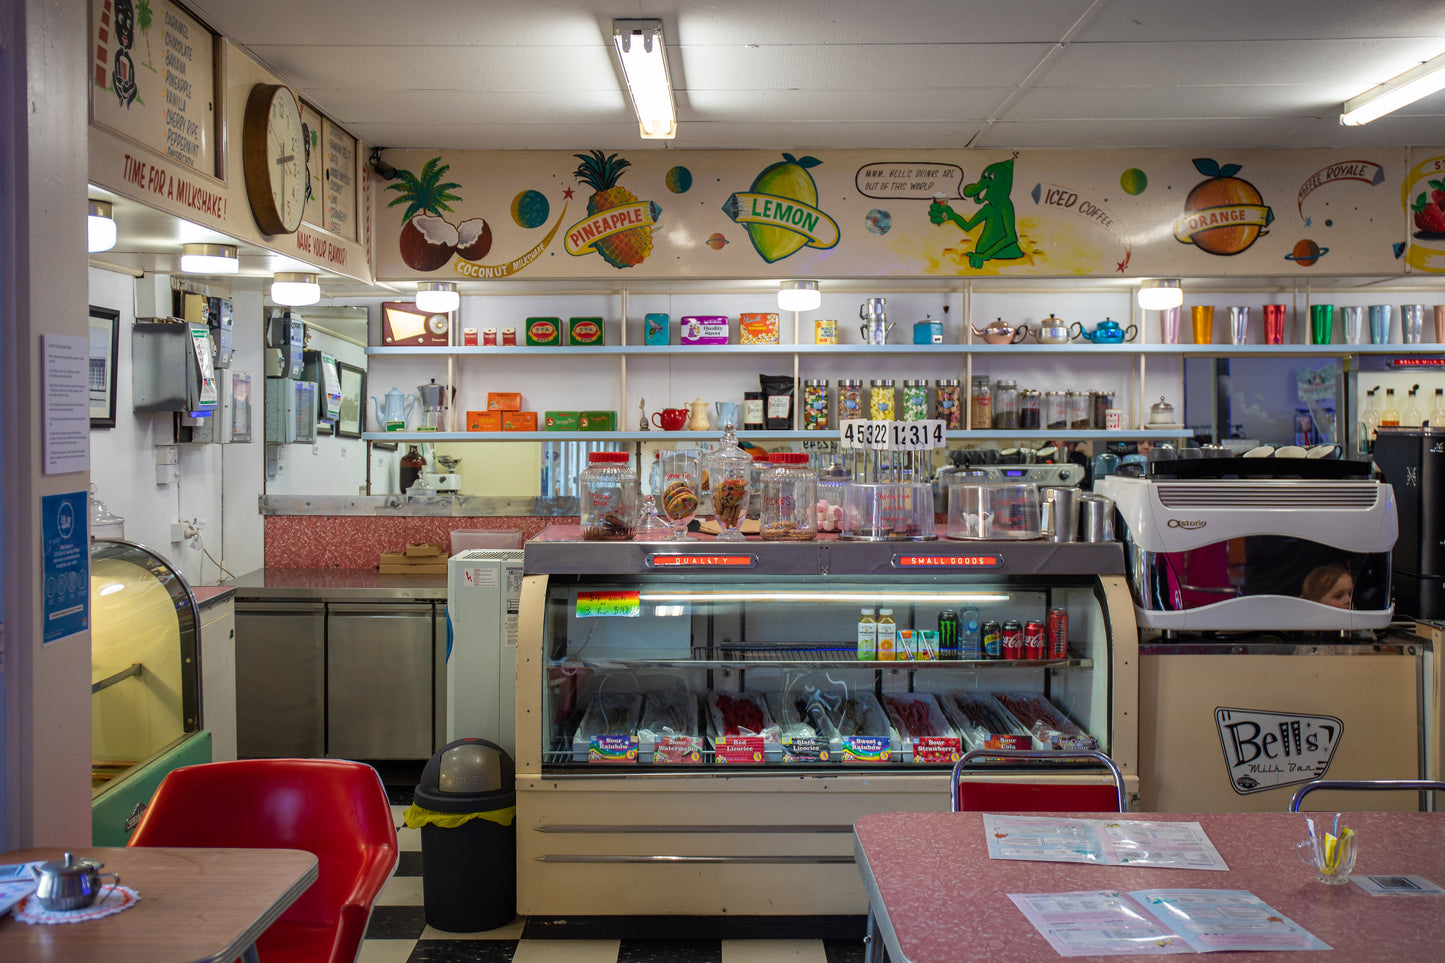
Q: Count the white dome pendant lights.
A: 6